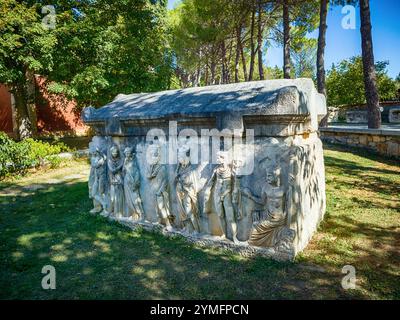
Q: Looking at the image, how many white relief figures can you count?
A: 7